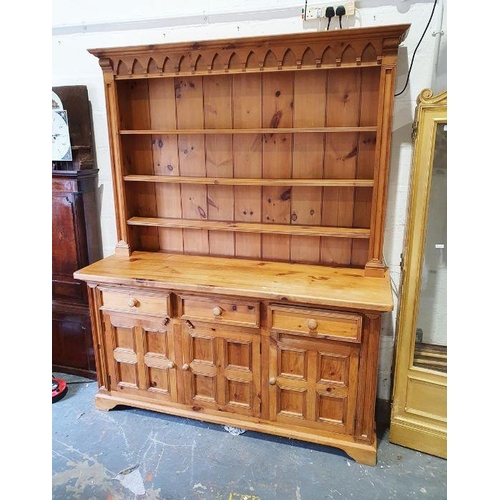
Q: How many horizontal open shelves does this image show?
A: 3